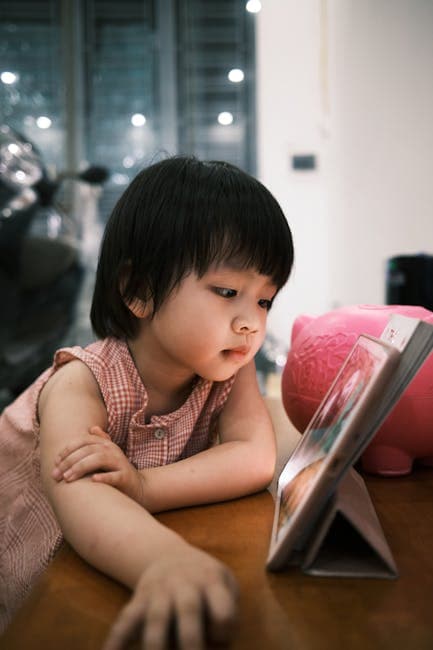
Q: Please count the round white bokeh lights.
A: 6